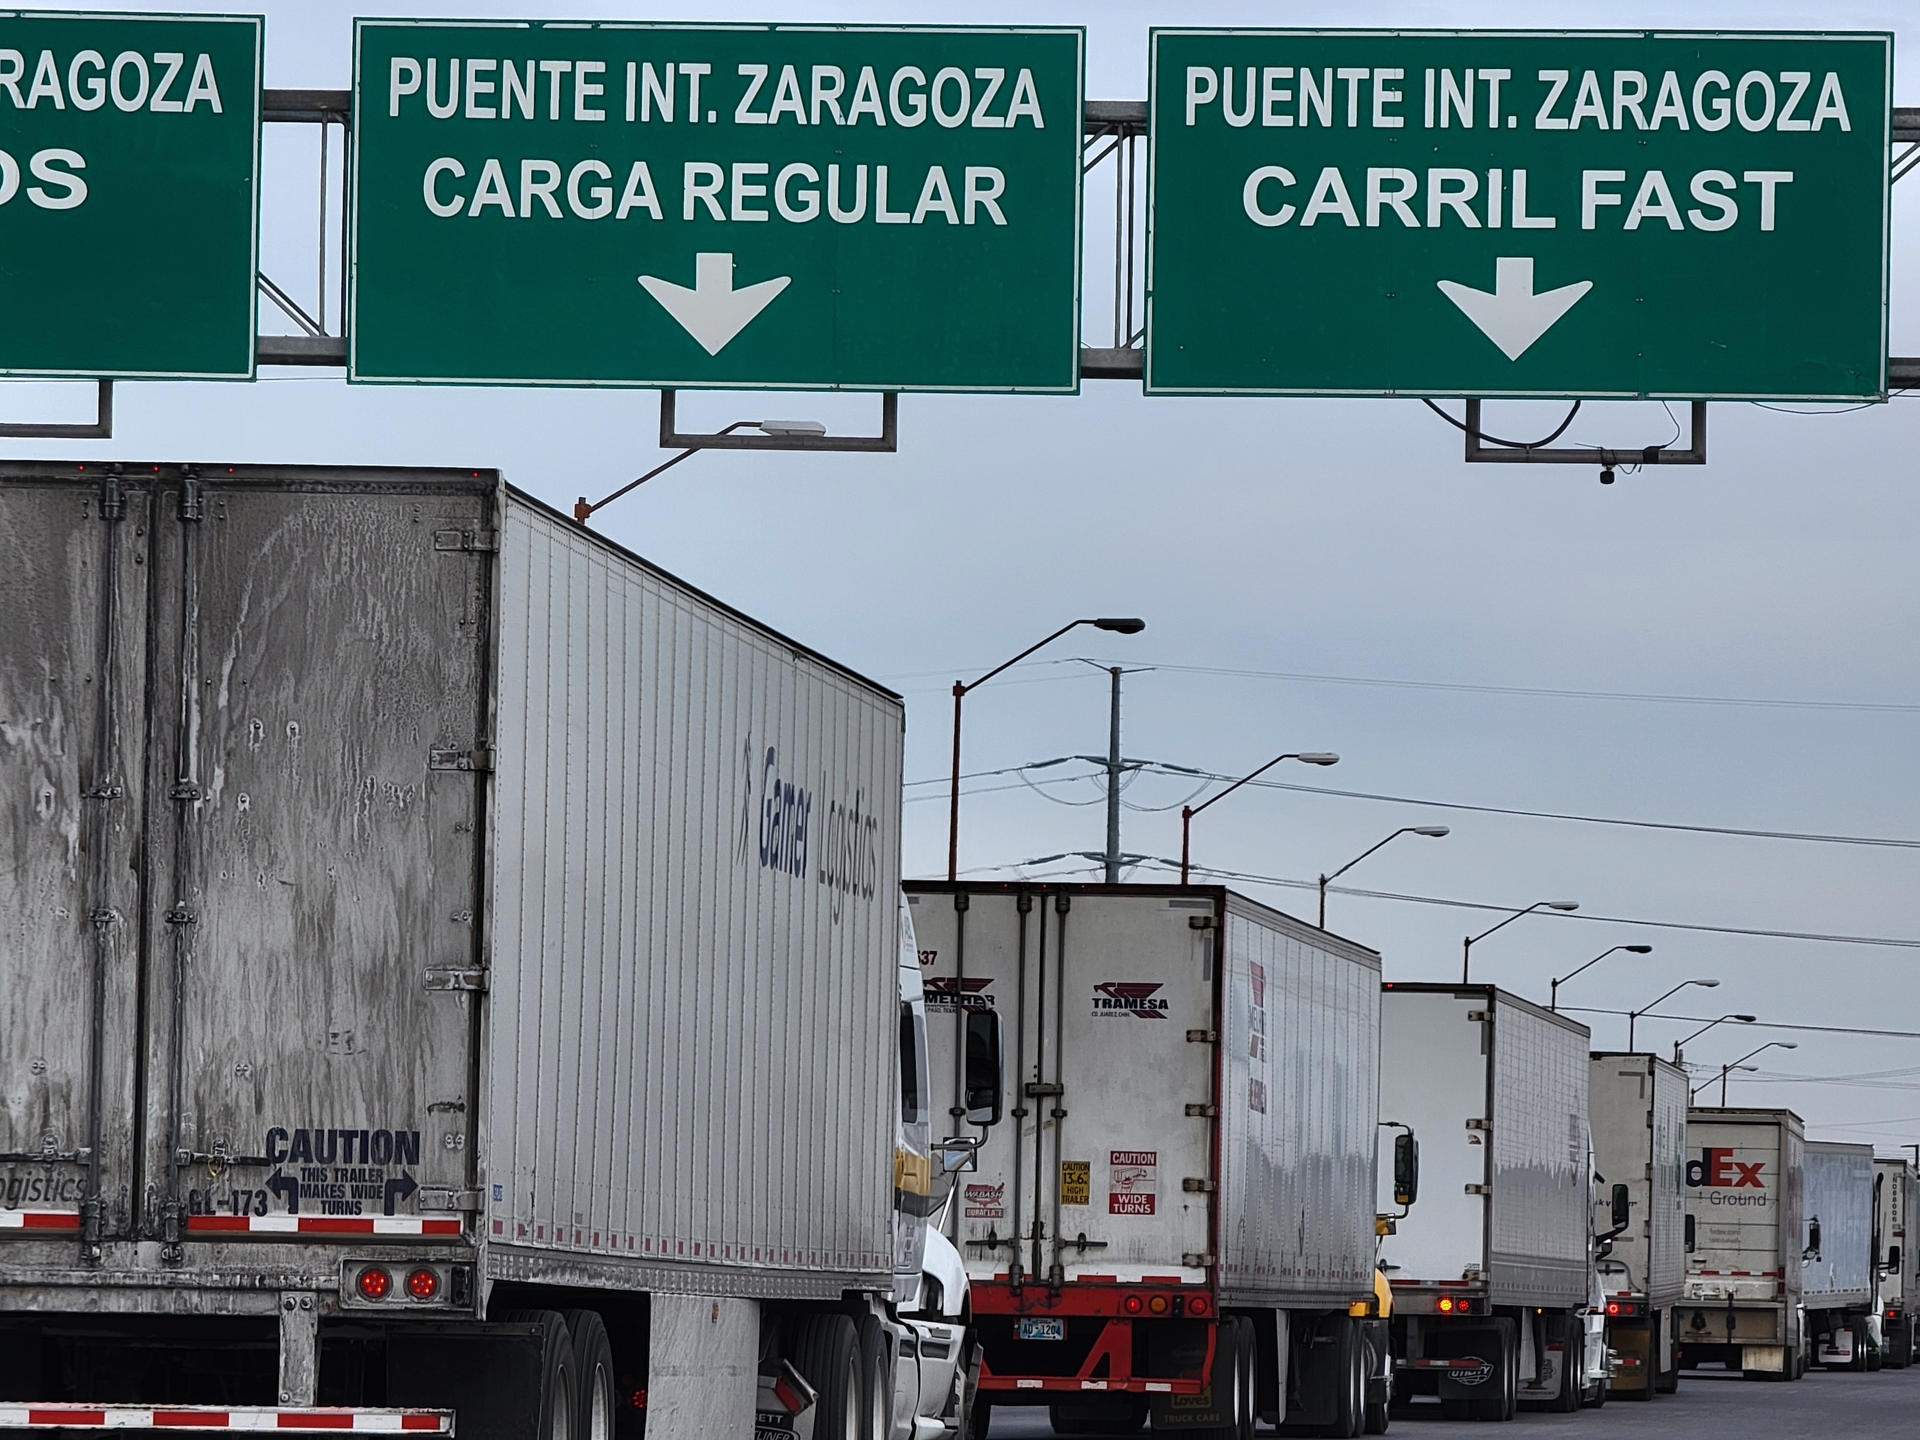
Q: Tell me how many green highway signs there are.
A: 3